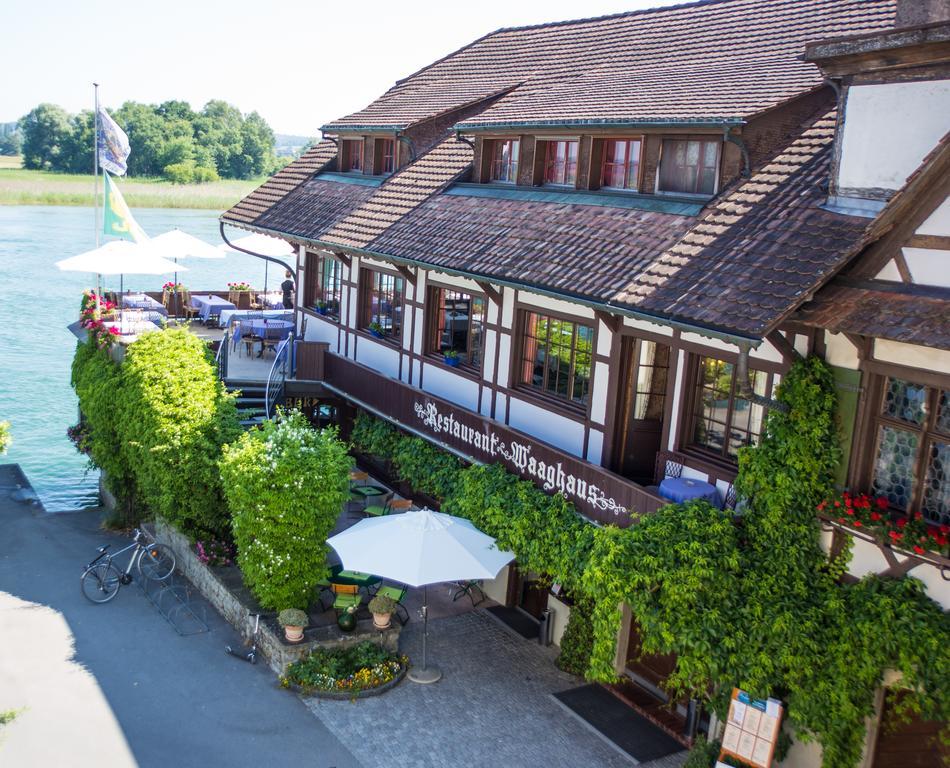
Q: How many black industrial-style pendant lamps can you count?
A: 0